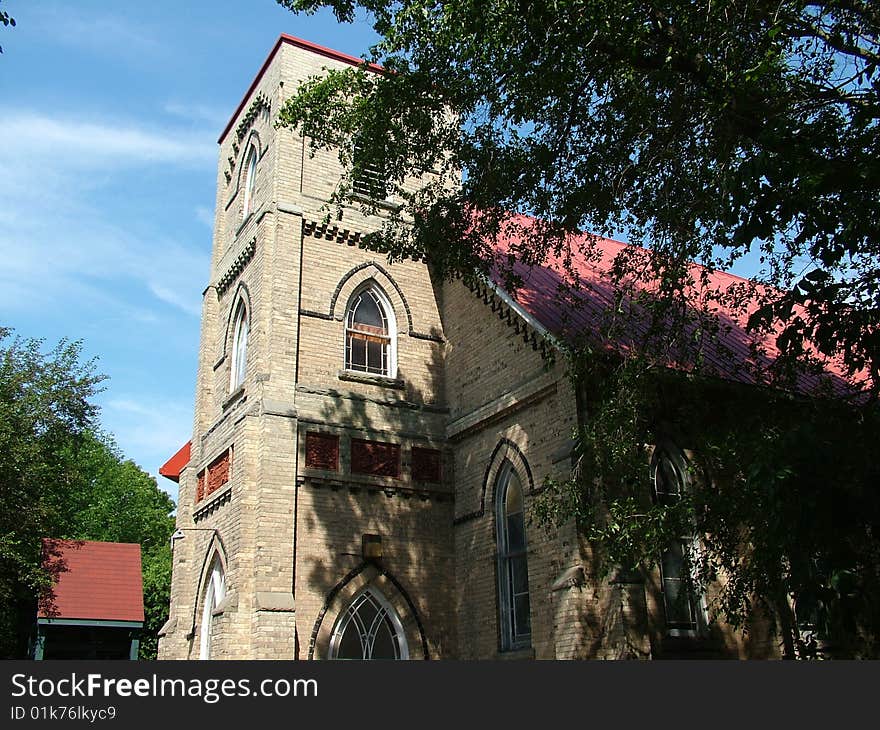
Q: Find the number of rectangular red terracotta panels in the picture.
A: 5